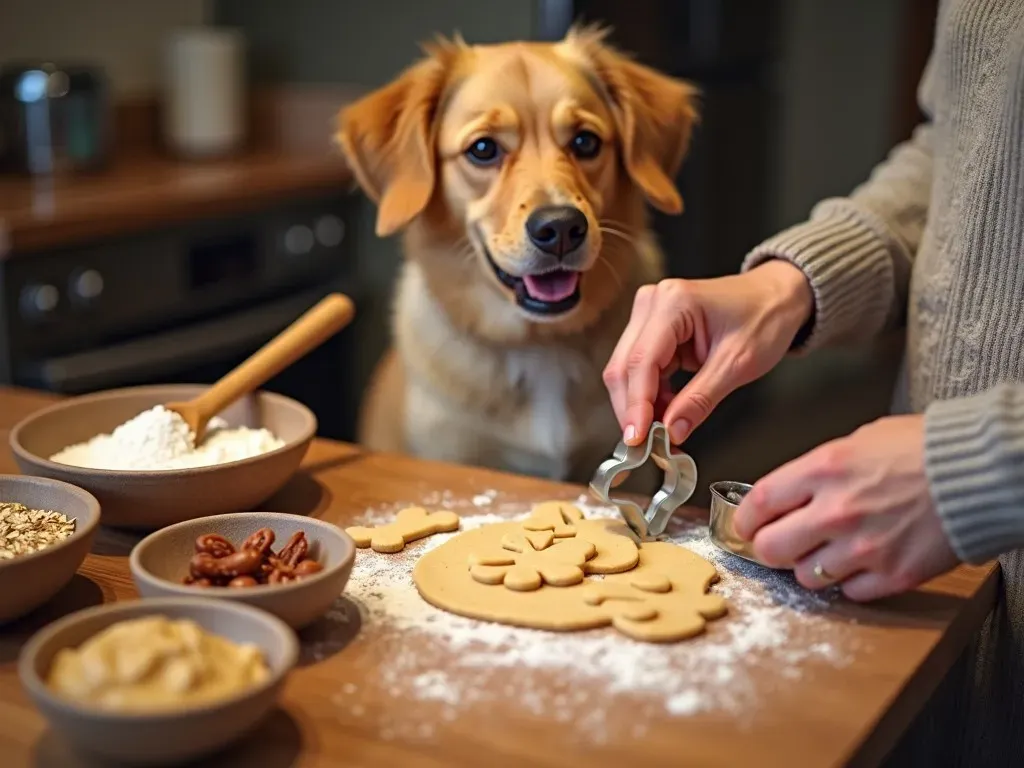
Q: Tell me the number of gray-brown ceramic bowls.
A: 4